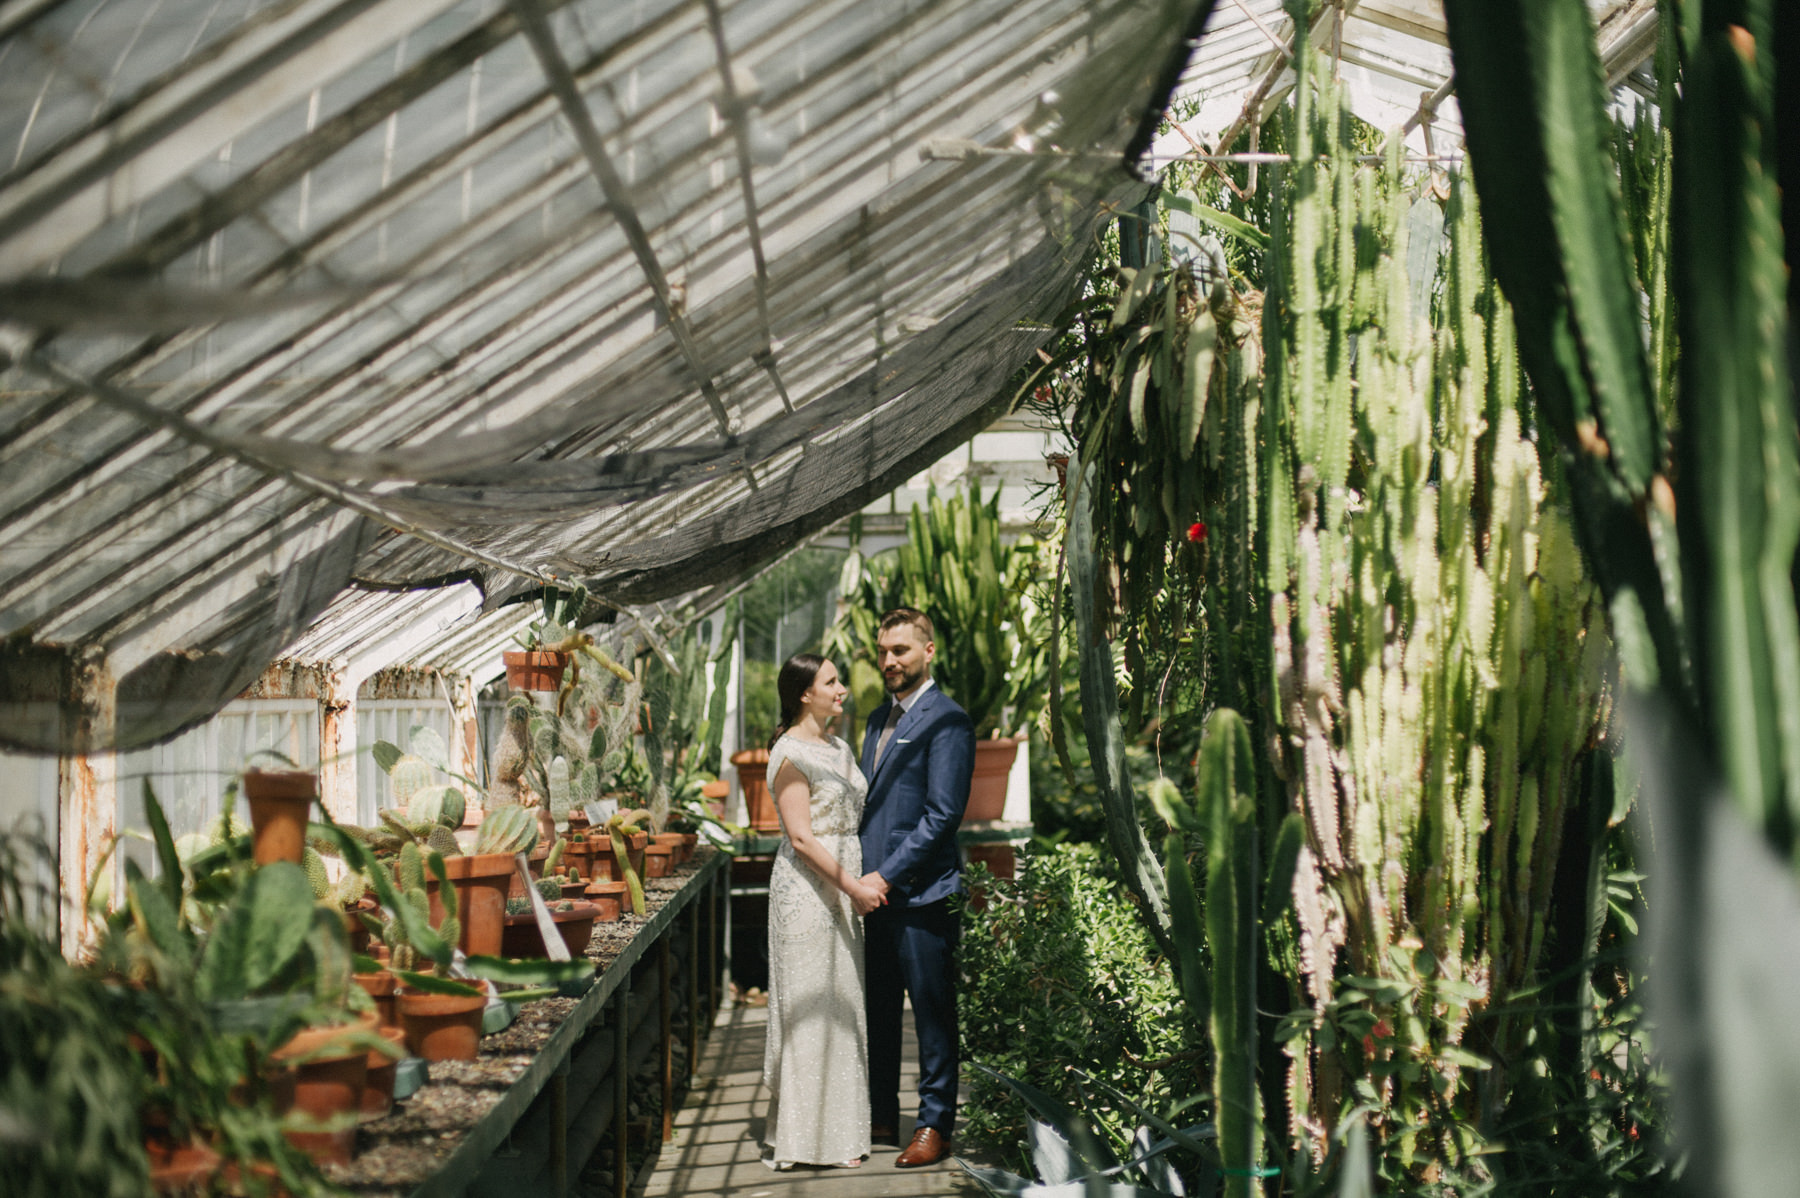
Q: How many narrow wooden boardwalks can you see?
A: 1